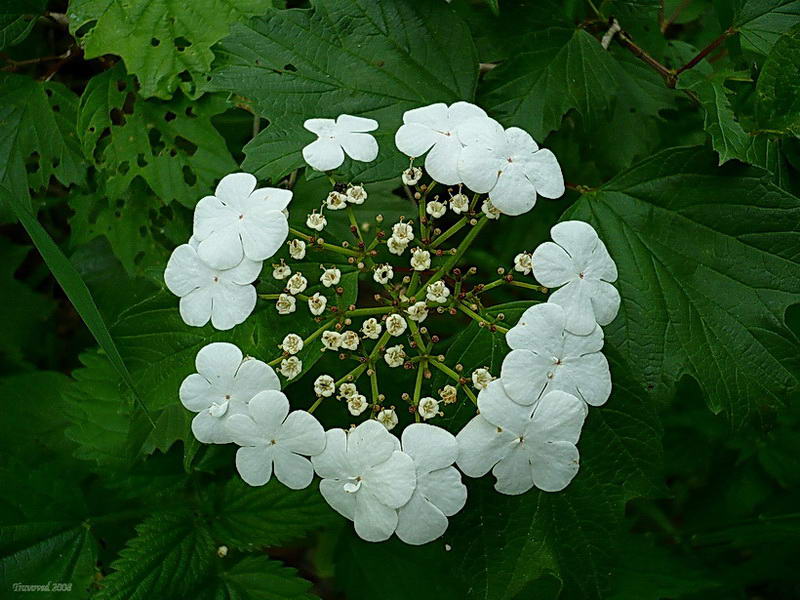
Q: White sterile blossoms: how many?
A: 12